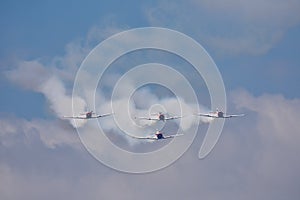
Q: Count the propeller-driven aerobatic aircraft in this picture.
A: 4